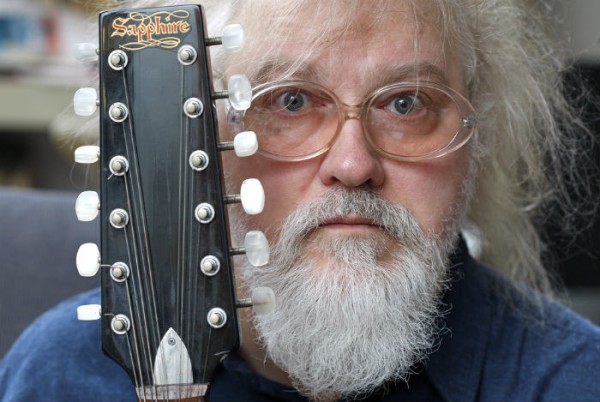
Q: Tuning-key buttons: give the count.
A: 12